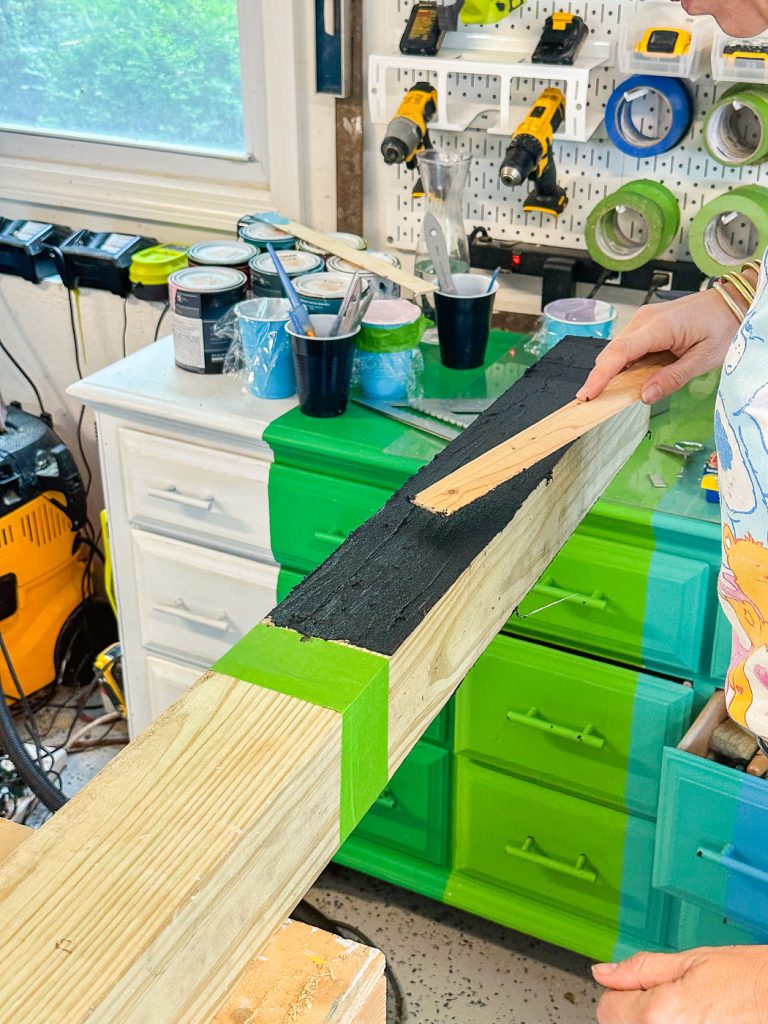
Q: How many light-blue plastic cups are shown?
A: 3